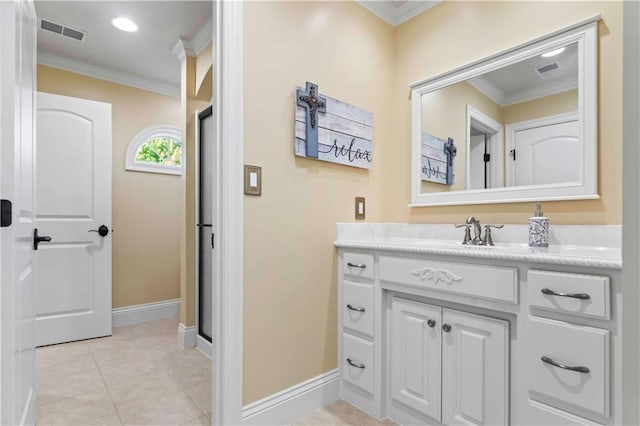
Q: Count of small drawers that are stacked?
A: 3